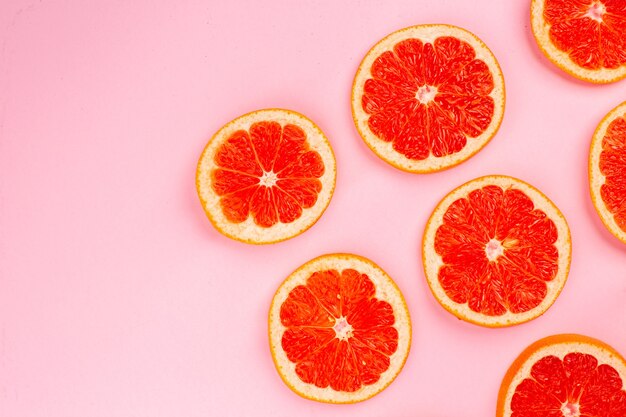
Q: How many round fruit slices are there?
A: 7